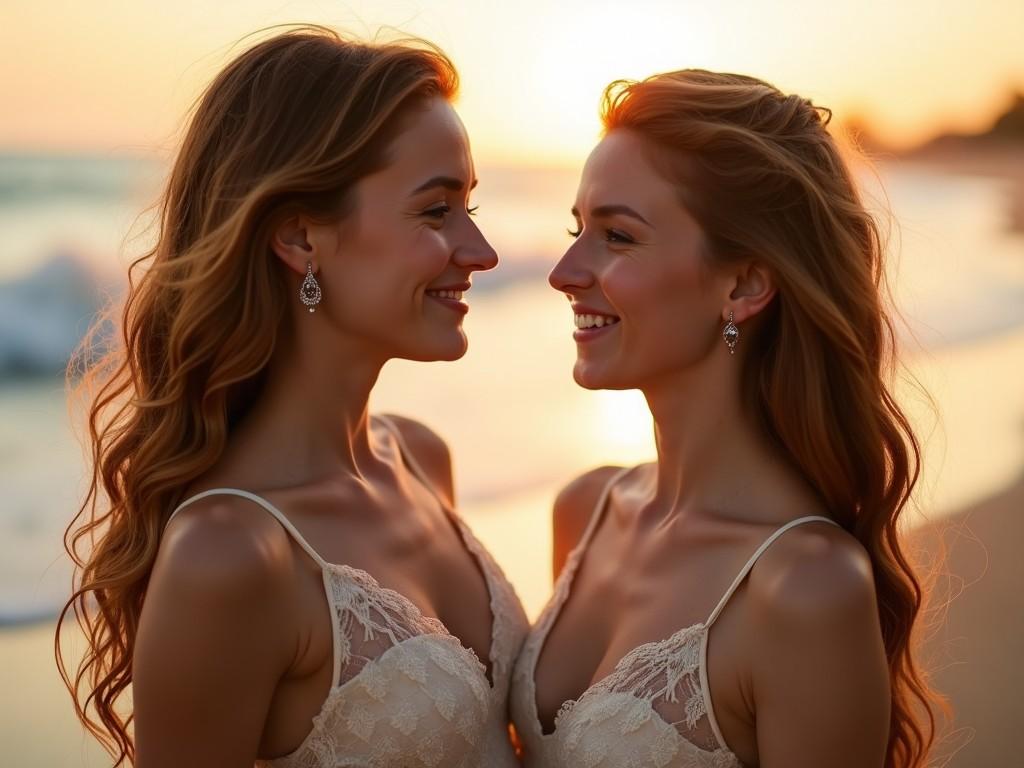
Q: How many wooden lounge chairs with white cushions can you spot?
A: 0